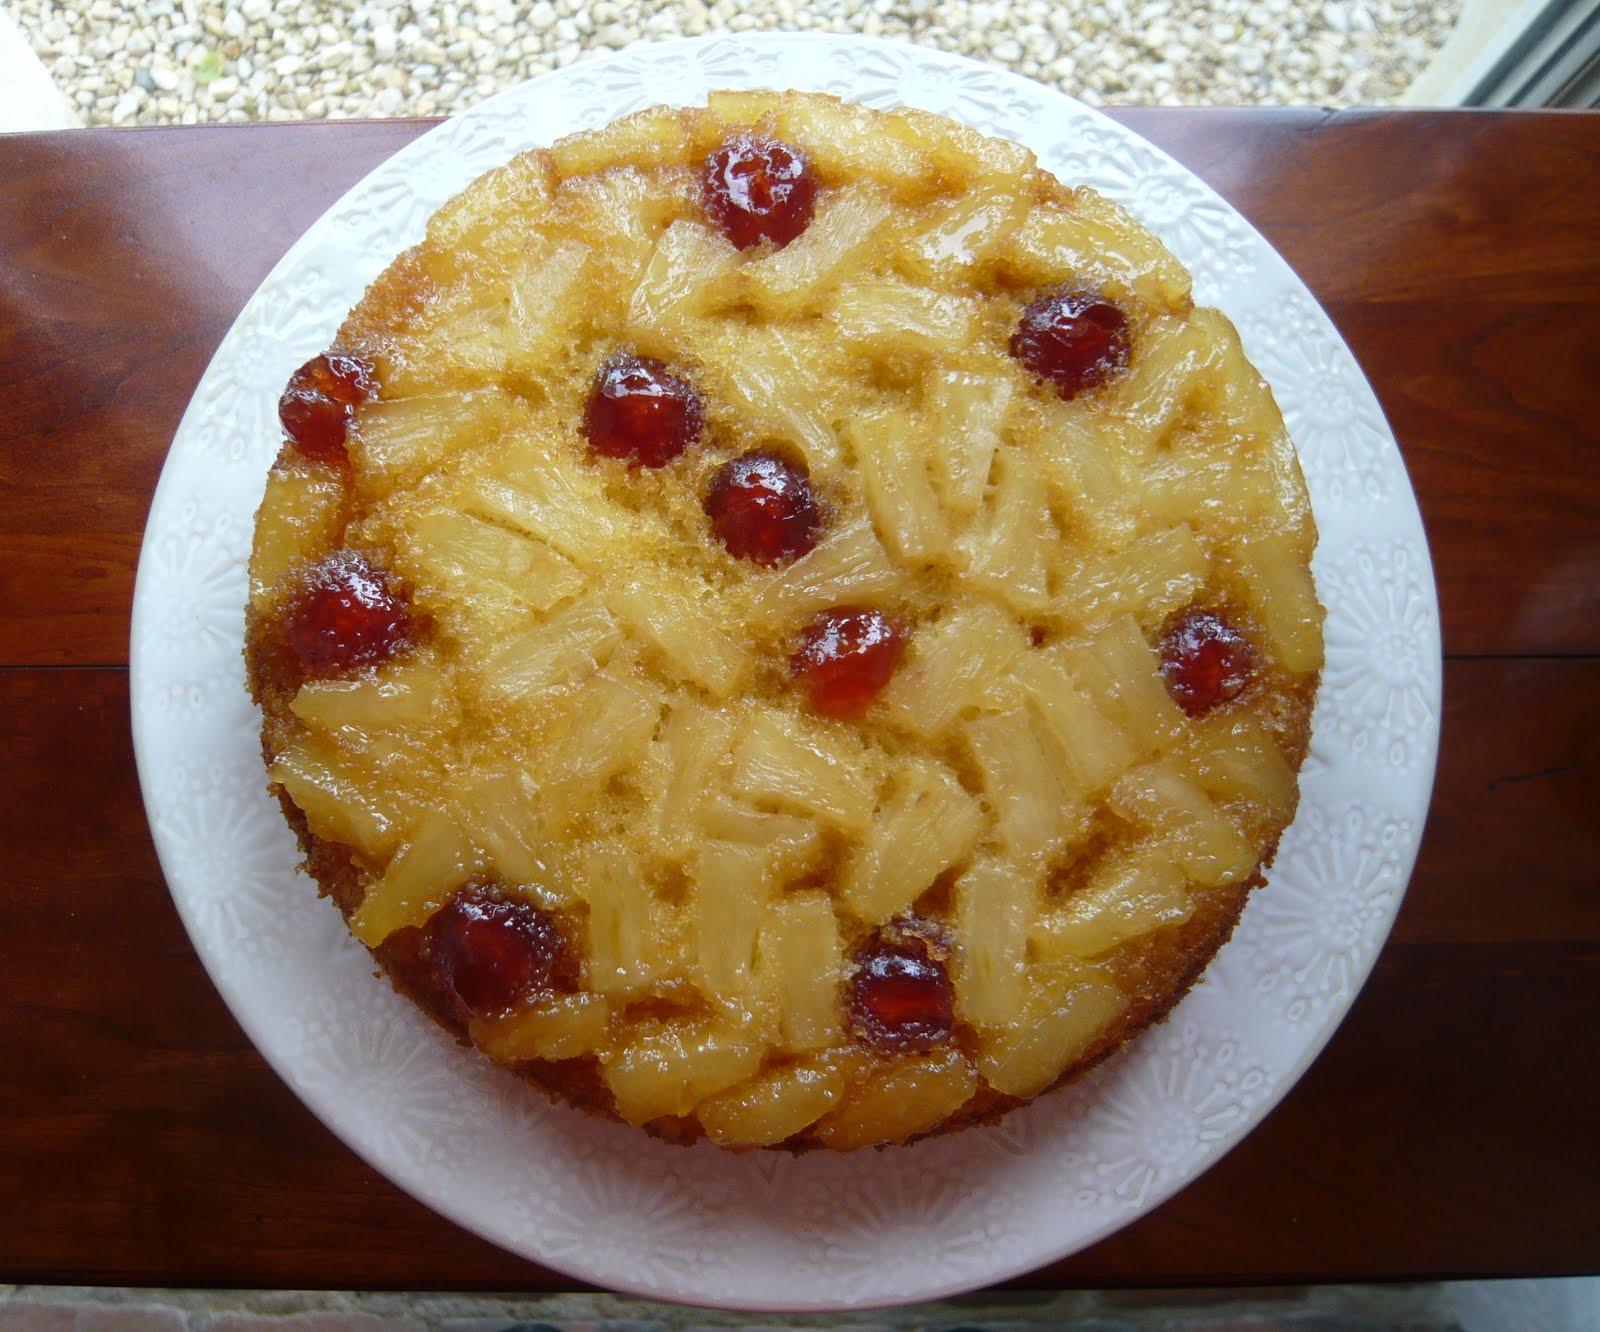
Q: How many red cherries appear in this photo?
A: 10